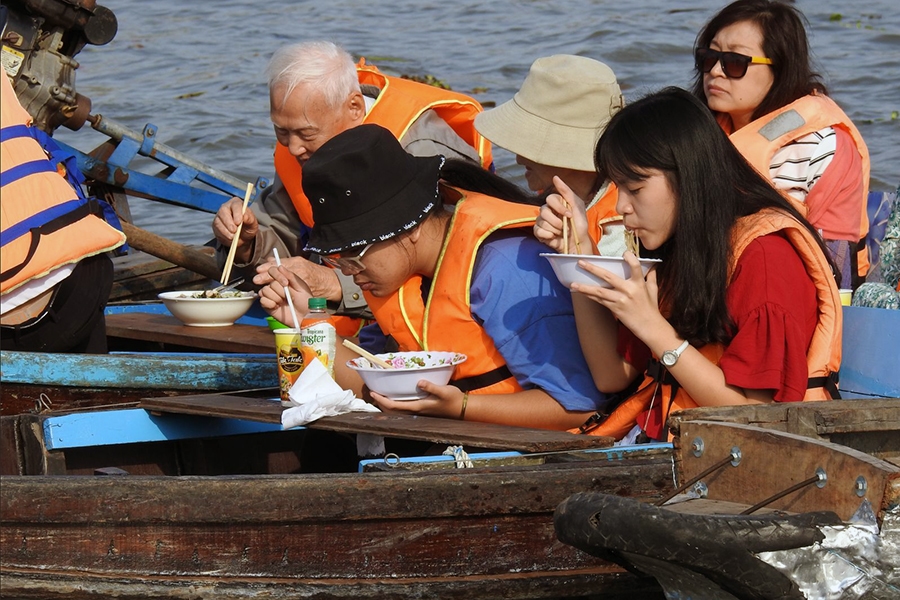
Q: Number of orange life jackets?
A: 6